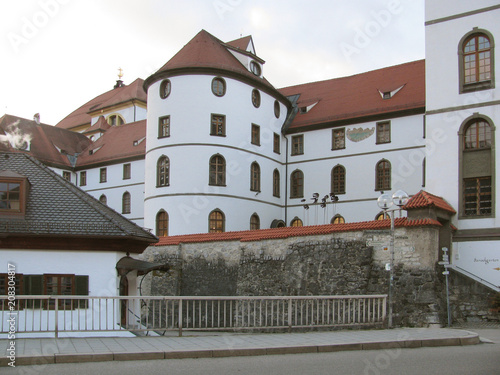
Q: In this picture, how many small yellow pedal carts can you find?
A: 0